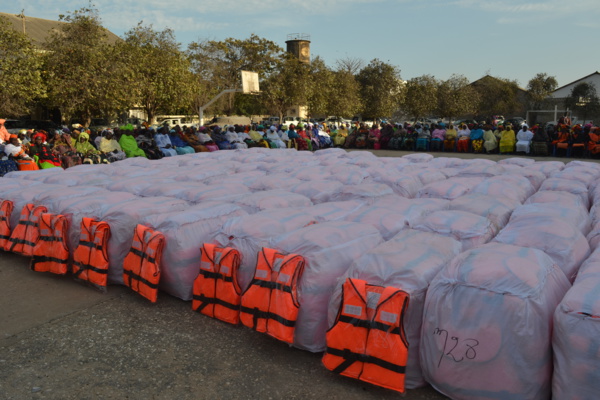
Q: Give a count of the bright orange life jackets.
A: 8